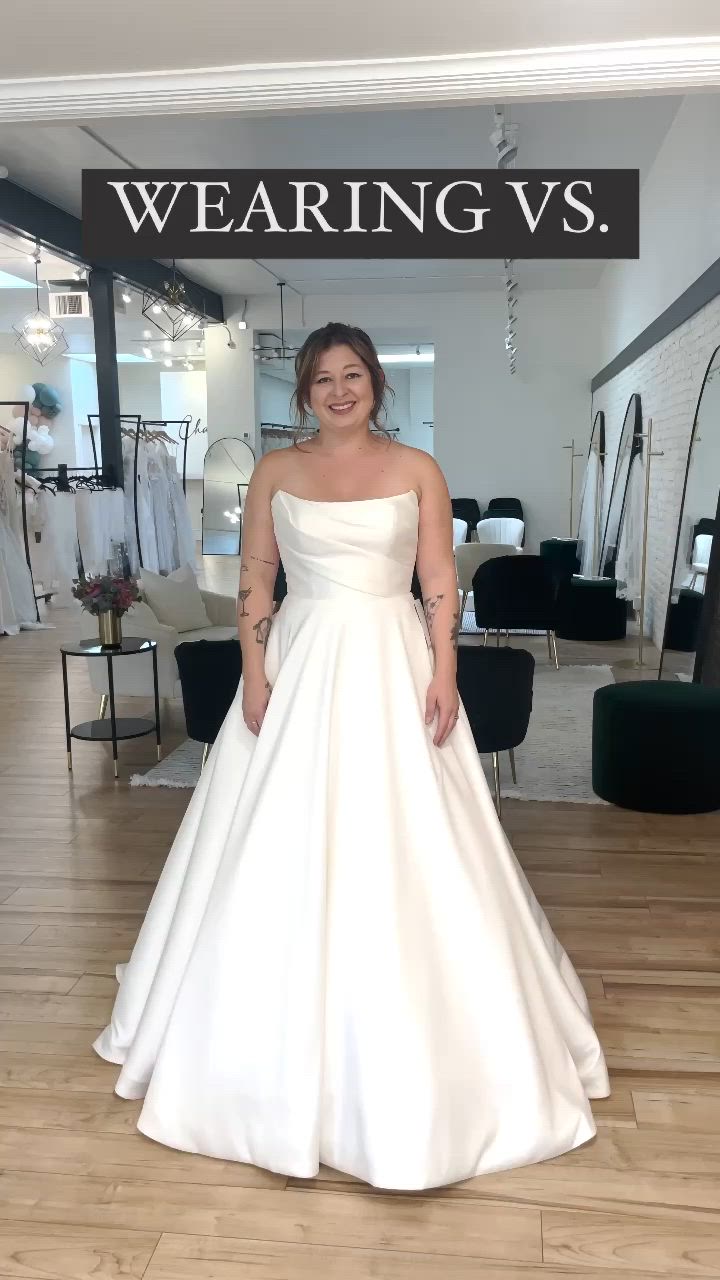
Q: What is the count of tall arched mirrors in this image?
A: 4